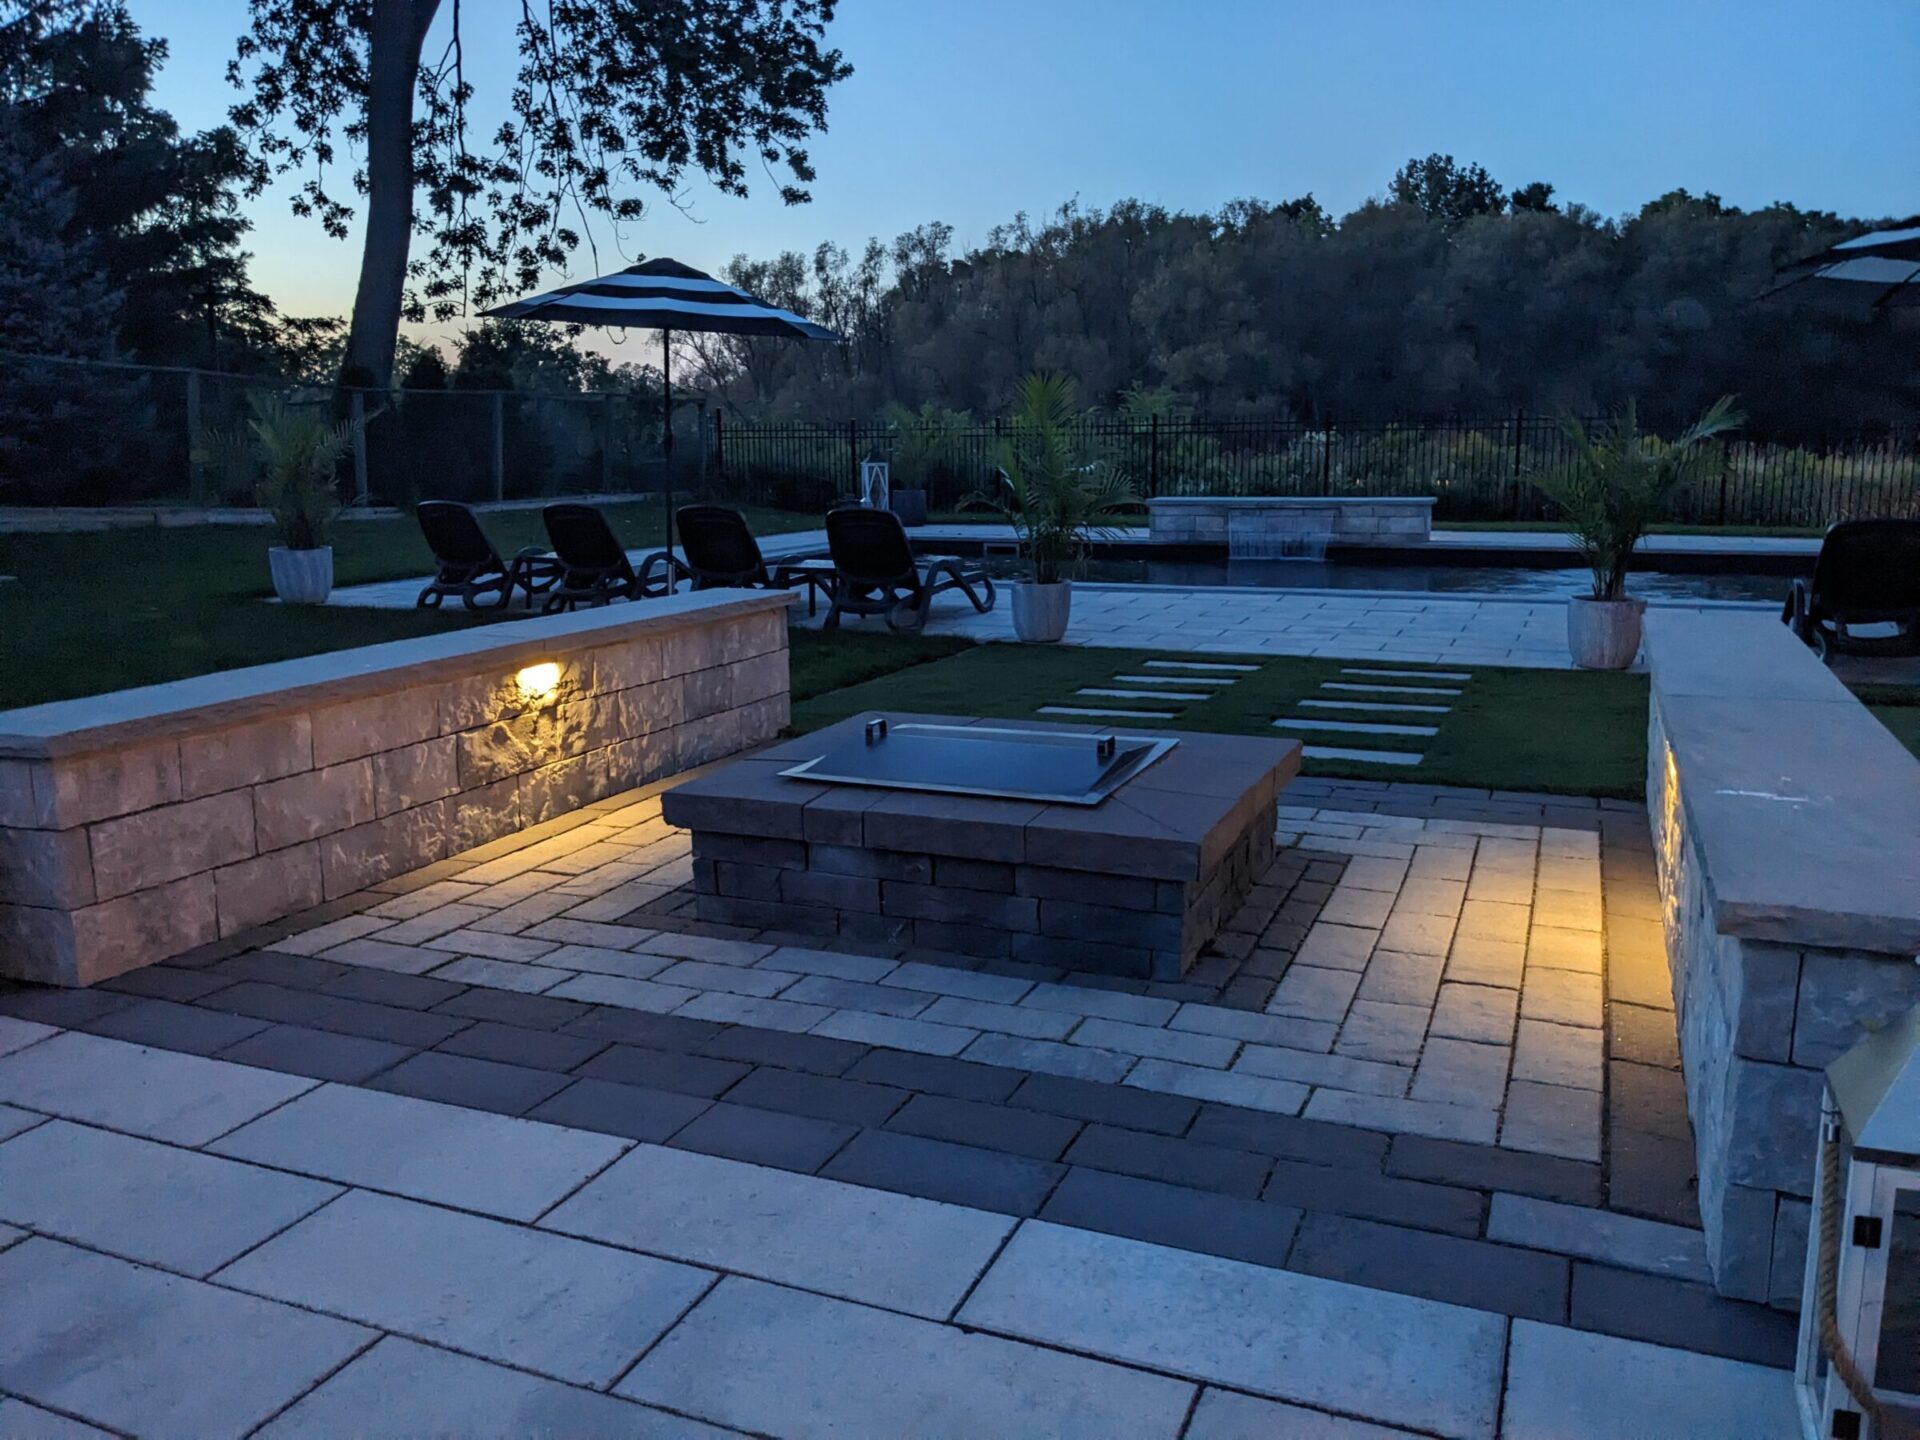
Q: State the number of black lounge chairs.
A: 5